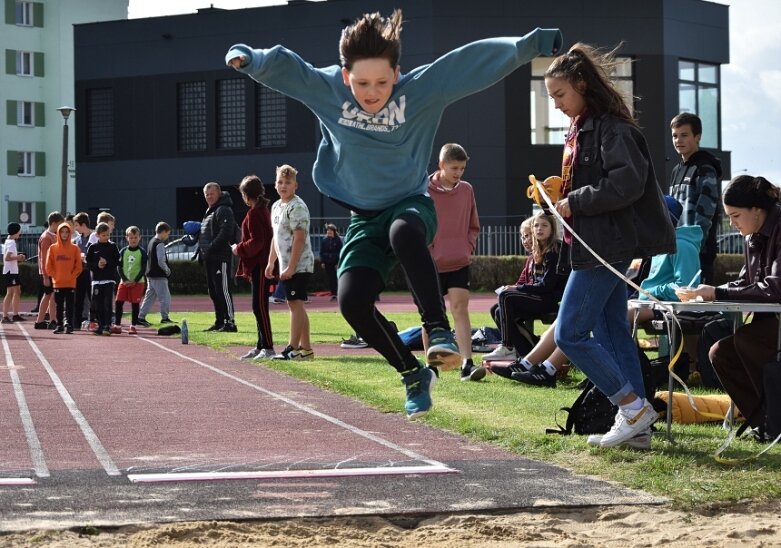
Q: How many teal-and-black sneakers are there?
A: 2